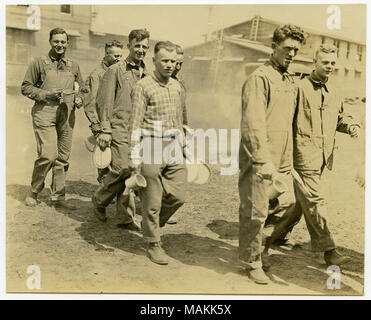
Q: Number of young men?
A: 7